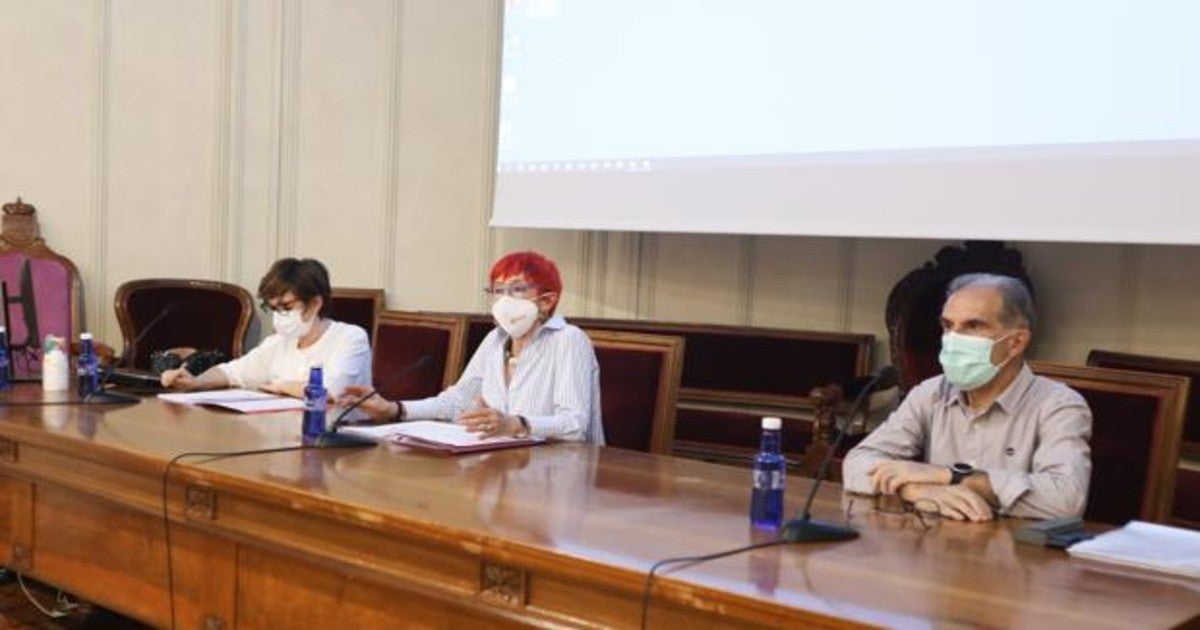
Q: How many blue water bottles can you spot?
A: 4